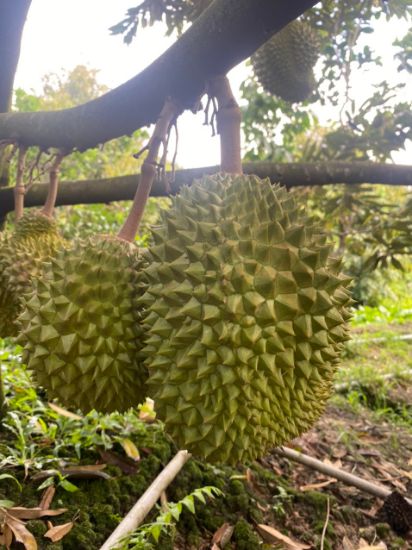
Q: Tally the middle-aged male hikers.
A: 0